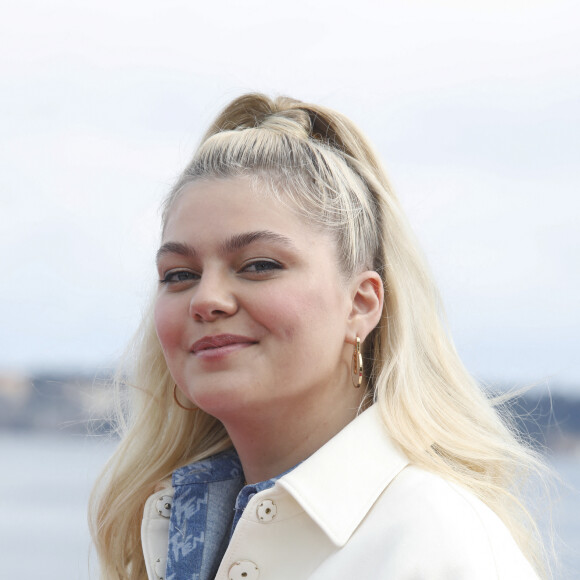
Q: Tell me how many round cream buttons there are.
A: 4